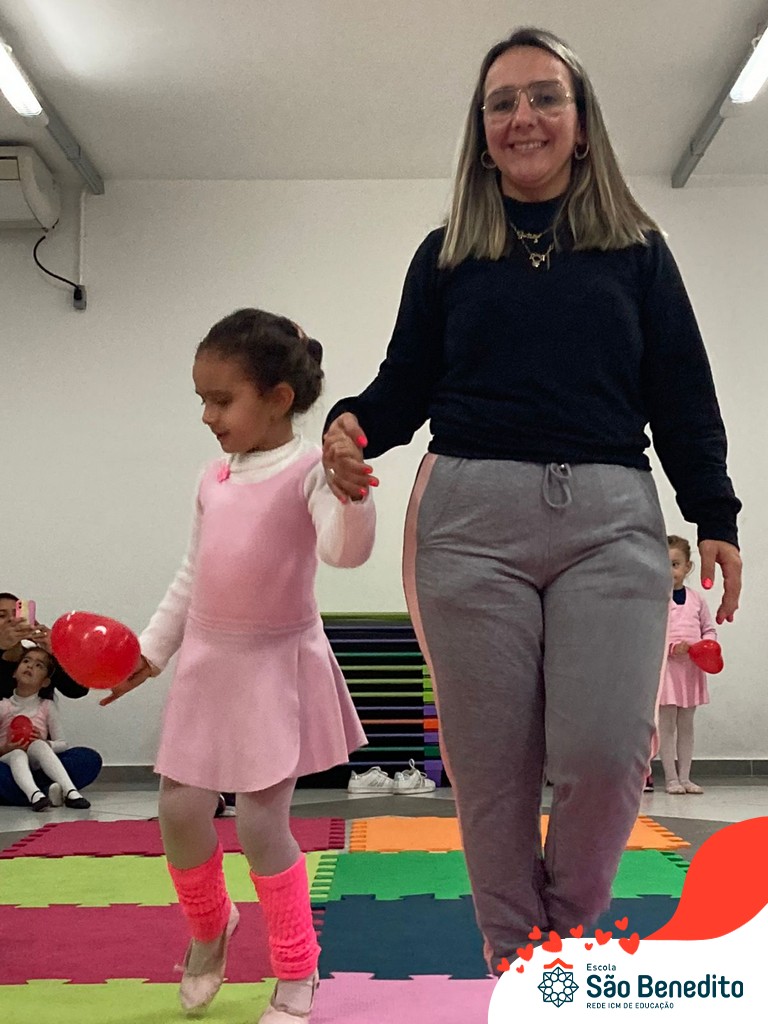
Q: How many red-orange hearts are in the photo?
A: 10